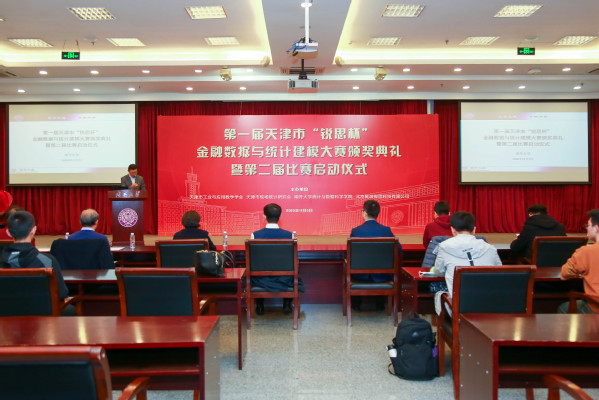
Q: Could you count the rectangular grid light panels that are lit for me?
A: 10